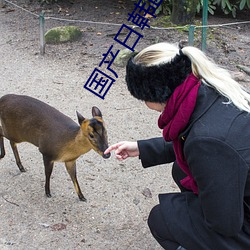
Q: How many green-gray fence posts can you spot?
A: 3